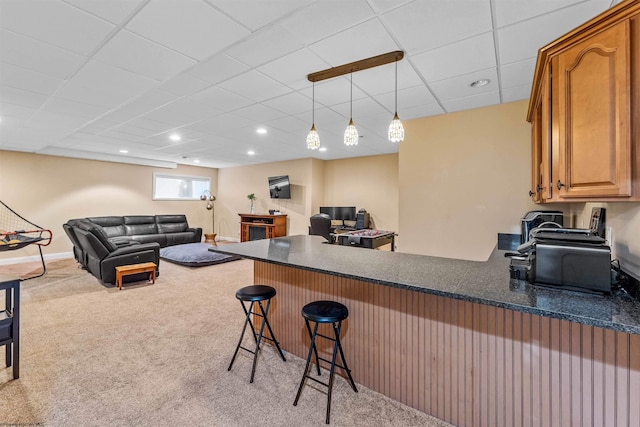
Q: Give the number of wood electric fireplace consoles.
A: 1